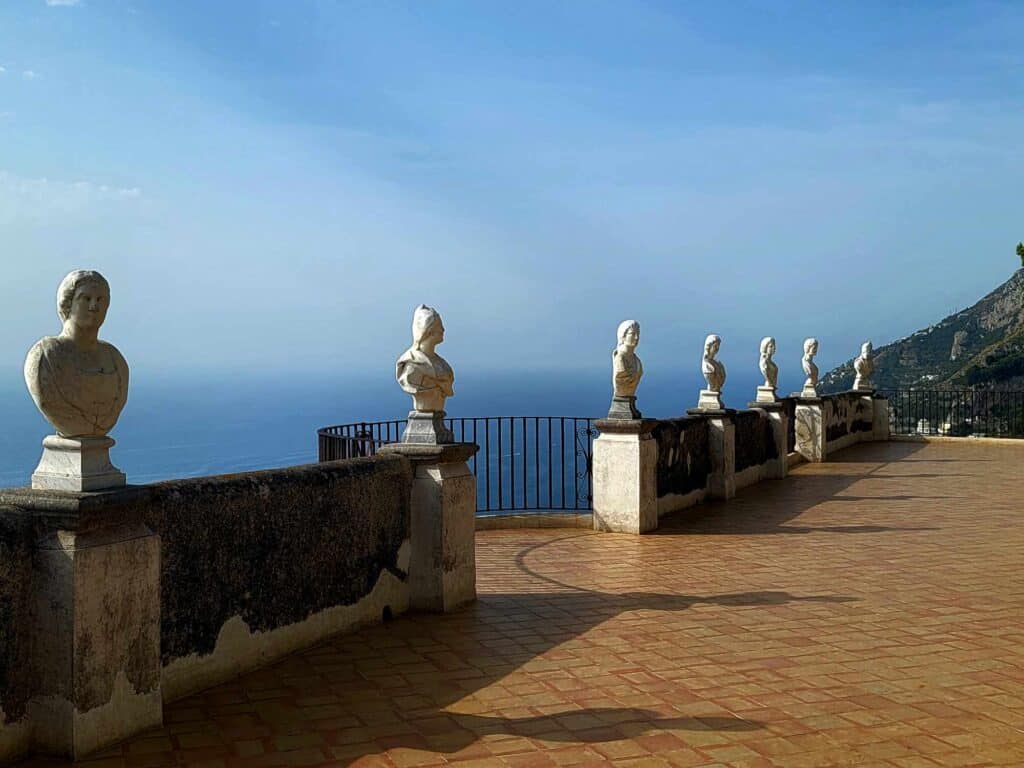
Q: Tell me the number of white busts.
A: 7